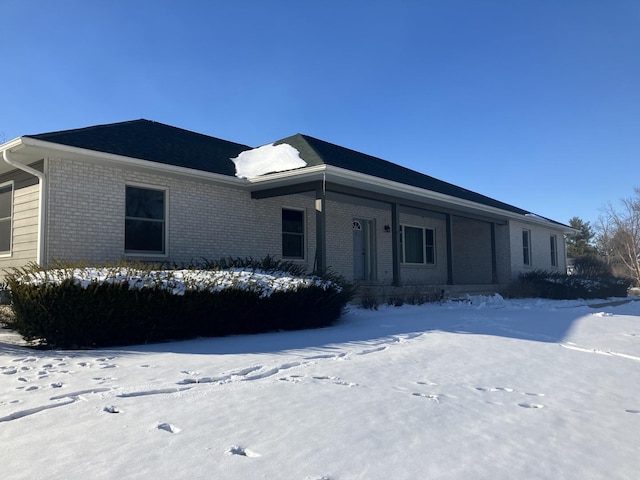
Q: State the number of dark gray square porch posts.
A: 4